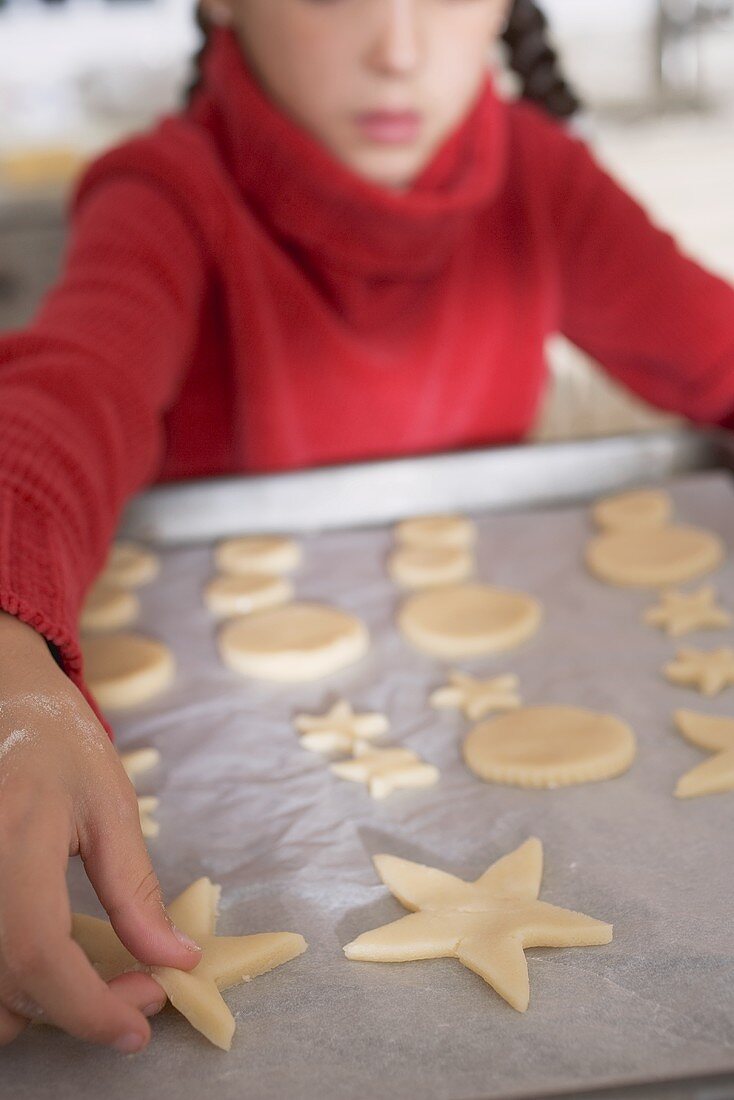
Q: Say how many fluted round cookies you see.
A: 1